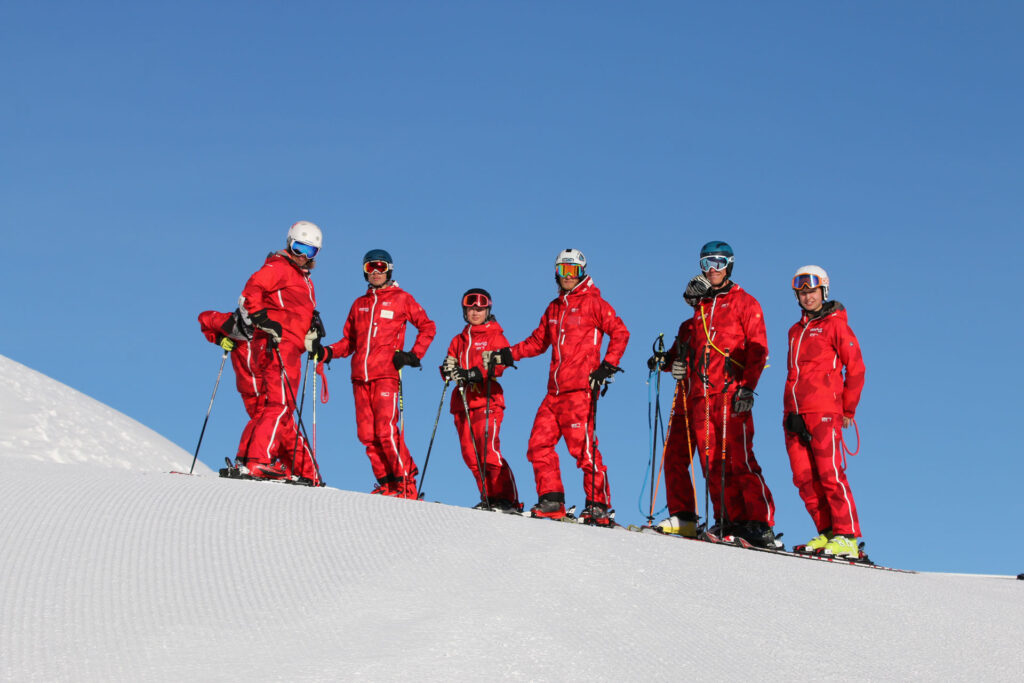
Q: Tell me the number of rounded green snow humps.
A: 0